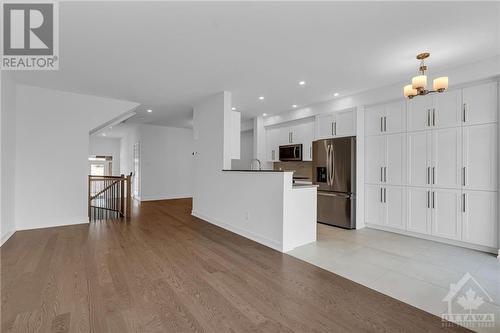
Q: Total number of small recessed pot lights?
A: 7